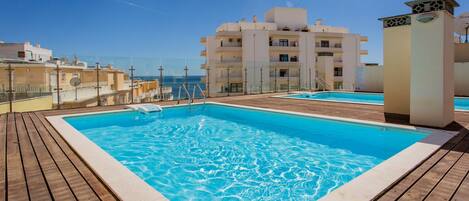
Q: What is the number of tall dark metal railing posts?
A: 14